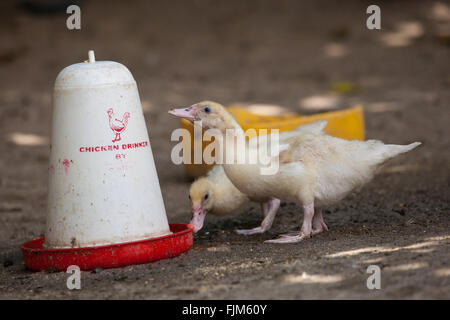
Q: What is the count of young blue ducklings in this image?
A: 0